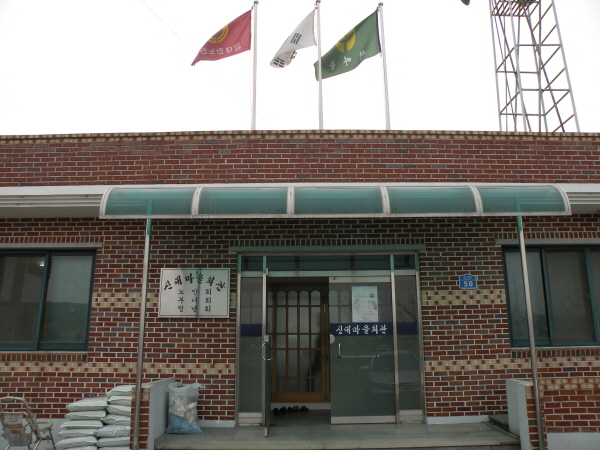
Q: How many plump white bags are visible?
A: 13